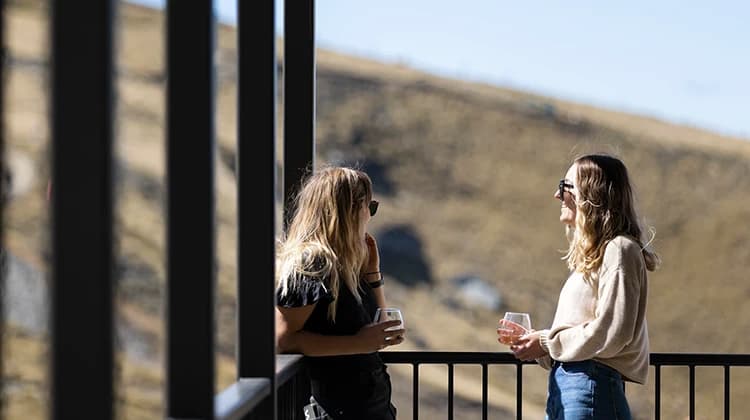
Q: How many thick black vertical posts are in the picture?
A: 4